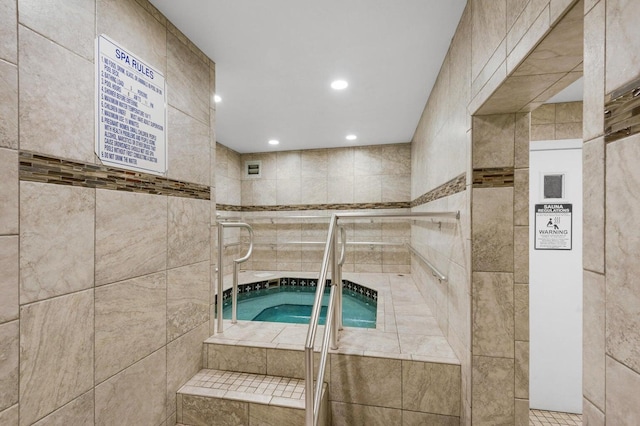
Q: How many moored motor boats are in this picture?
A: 0